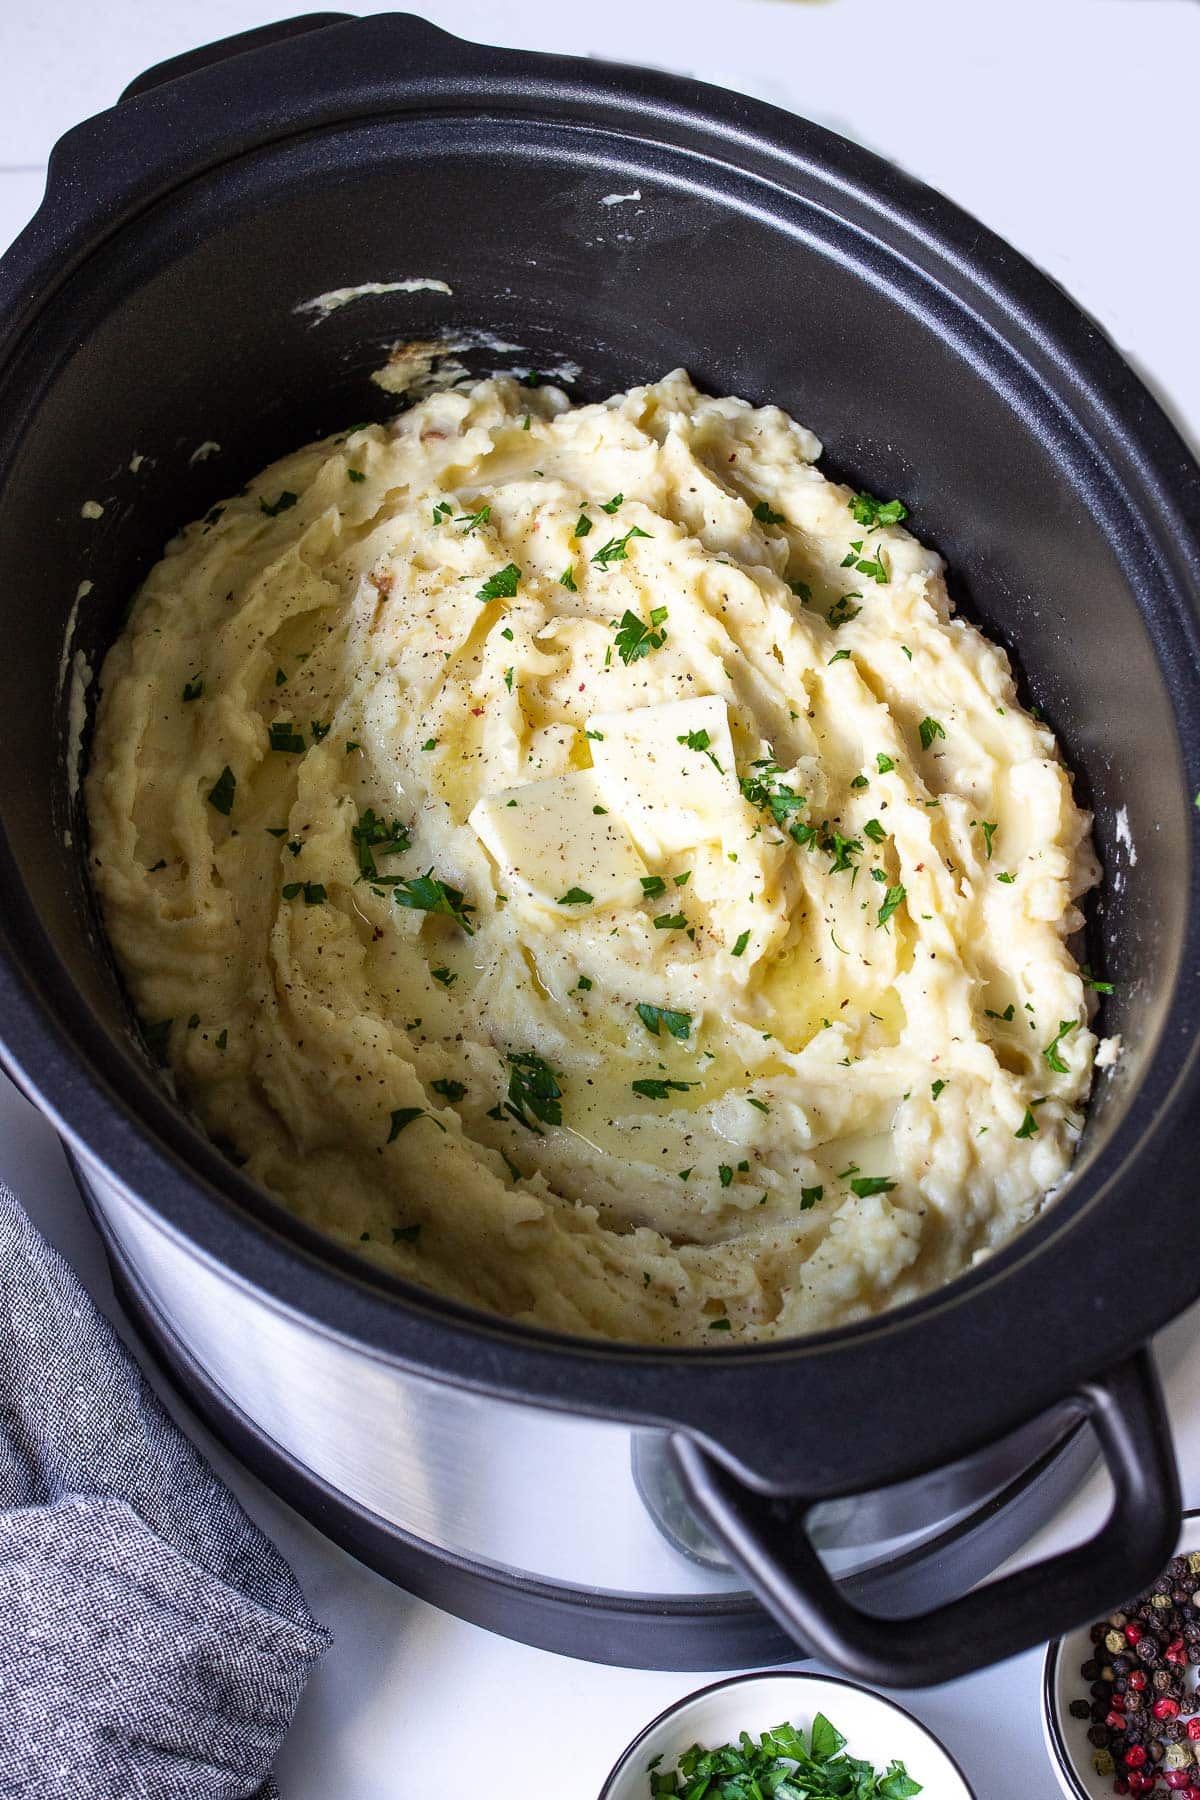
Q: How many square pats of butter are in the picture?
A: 2